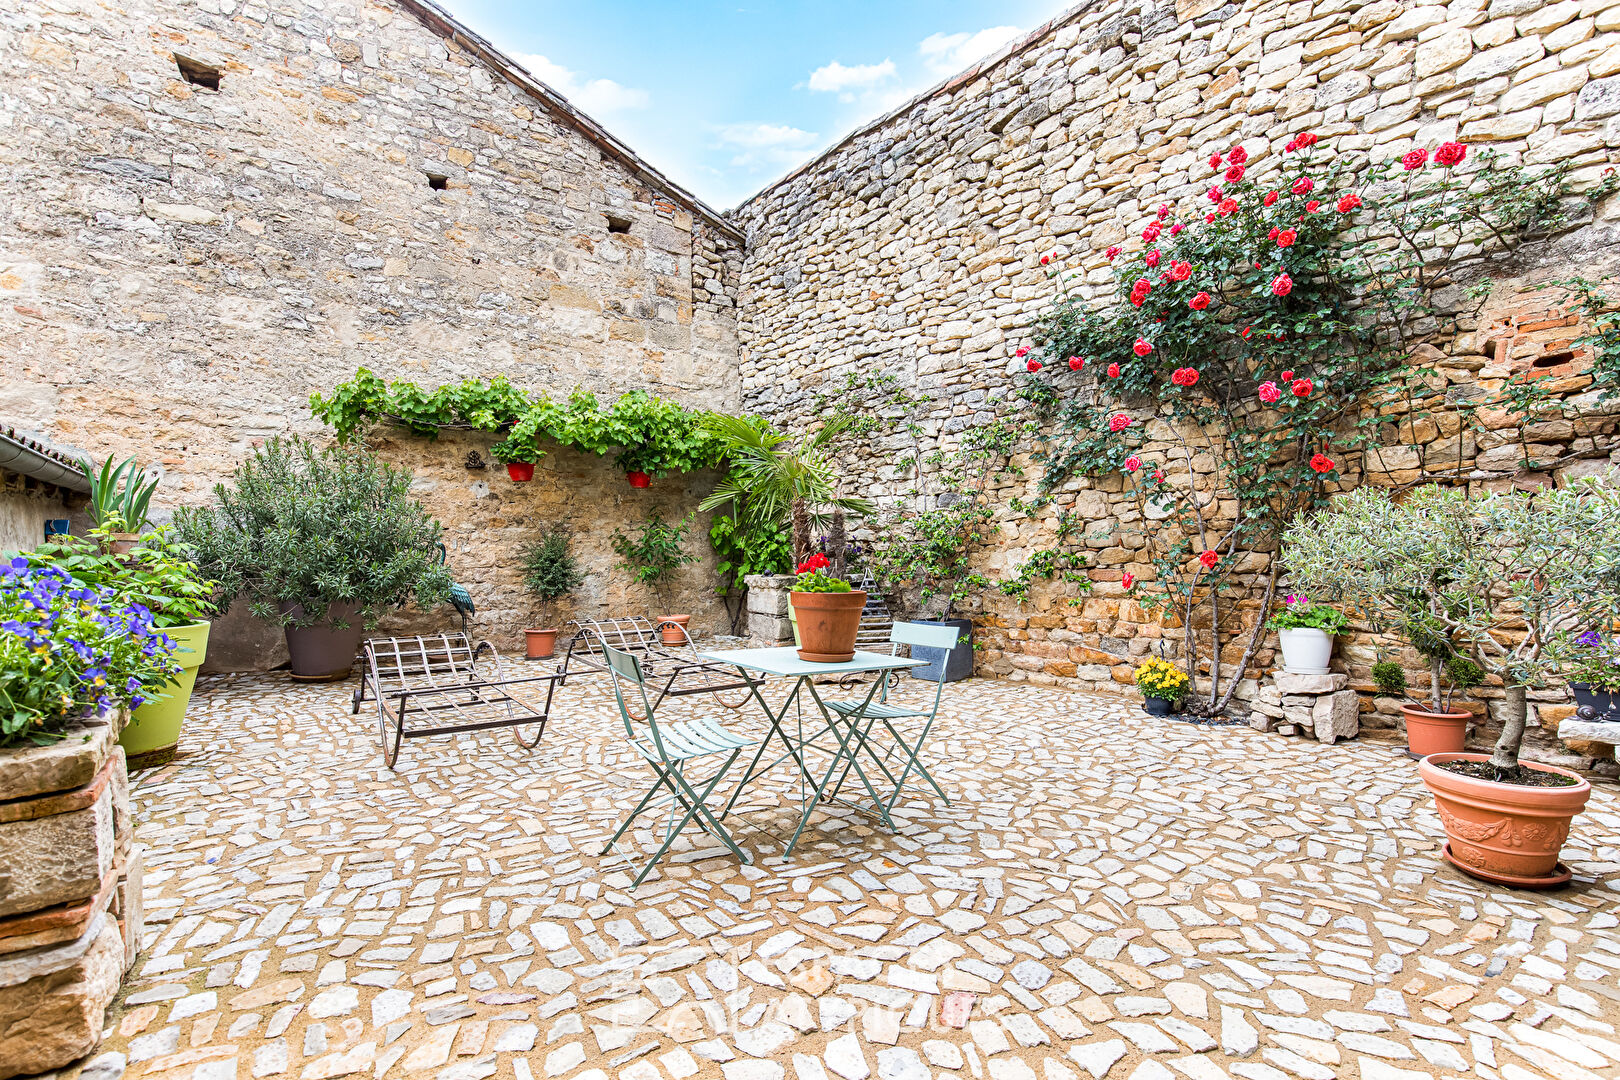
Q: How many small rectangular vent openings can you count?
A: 3